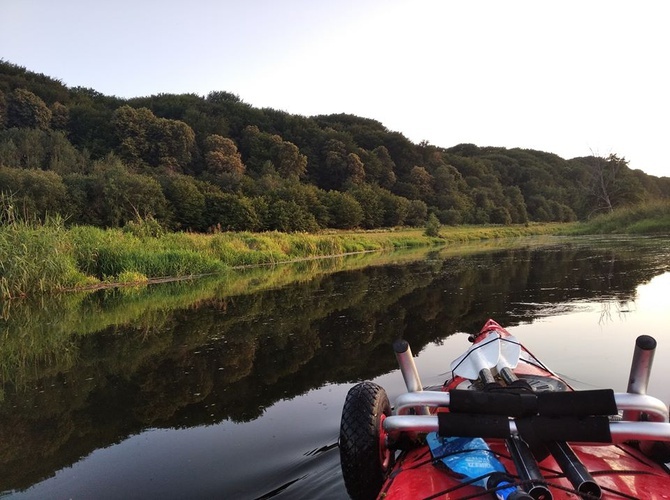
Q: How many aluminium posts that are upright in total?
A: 2